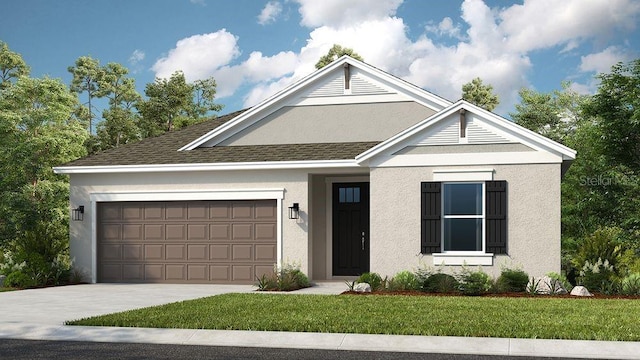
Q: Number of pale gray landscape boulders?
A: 3